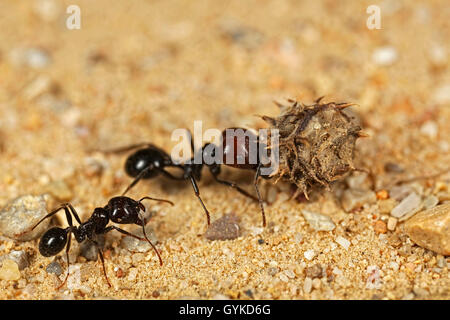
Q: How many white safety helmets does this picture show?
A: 0